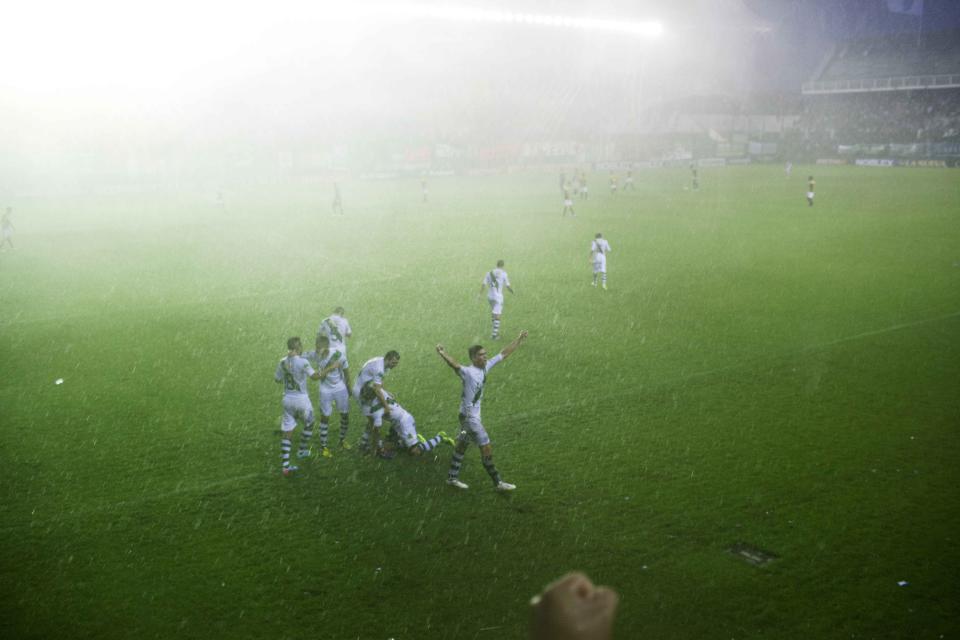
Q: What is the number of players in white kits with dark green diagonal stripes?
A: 8